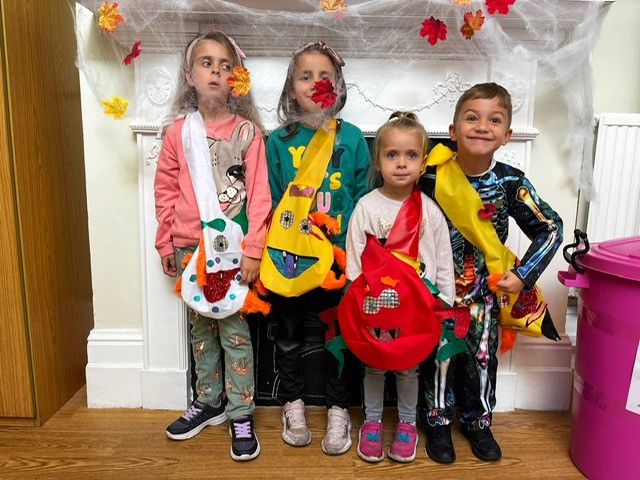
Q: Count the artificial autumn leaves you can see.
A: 10